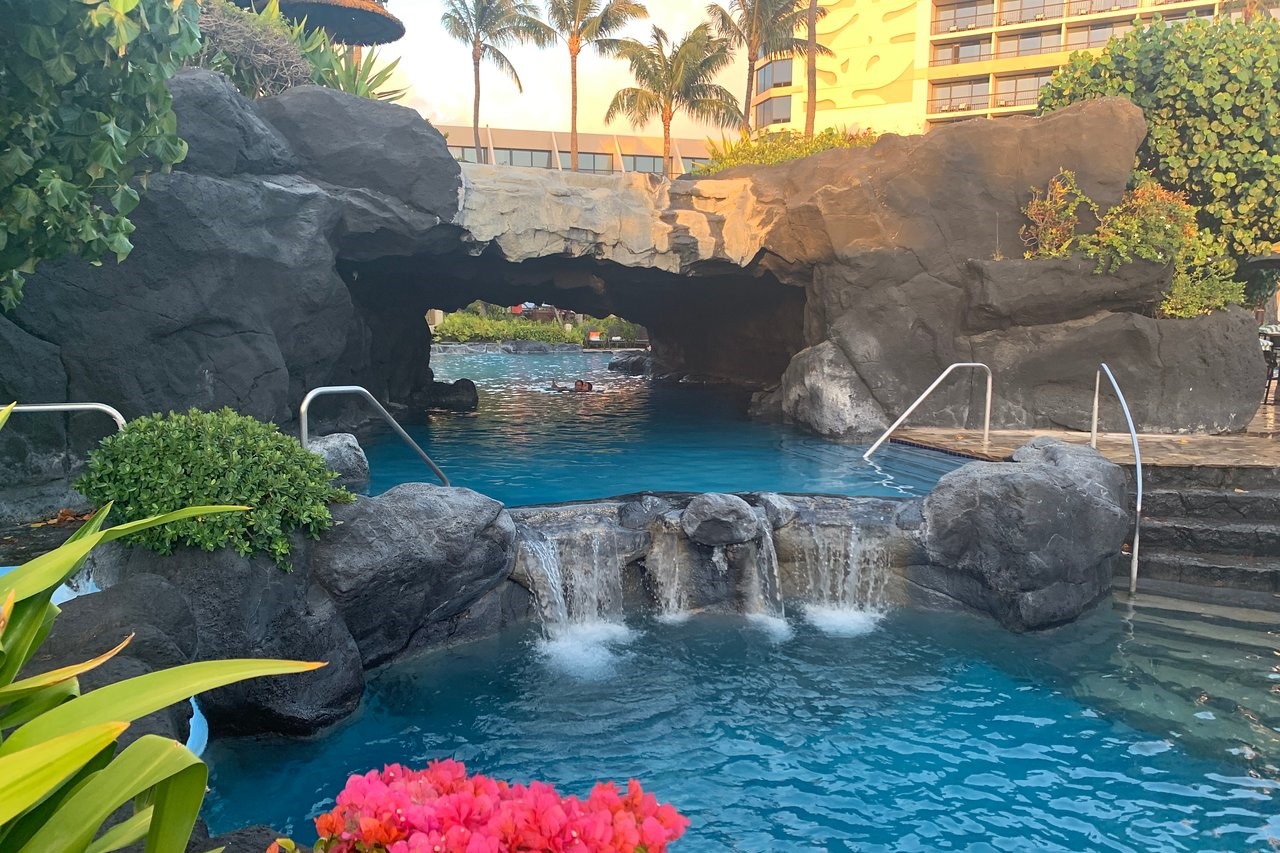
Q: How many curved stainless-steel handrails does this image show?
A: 4